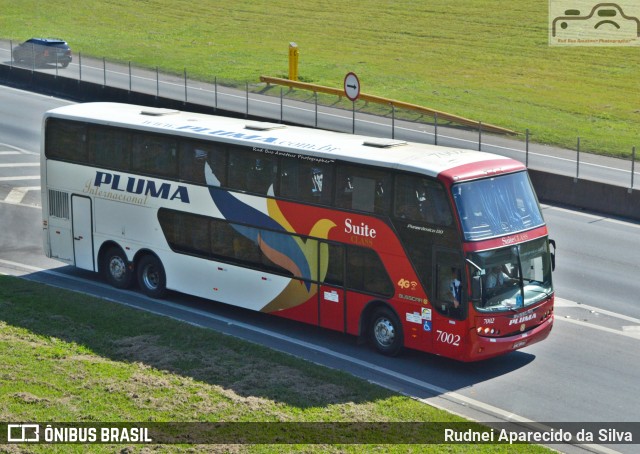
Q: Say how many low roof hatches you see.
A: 3